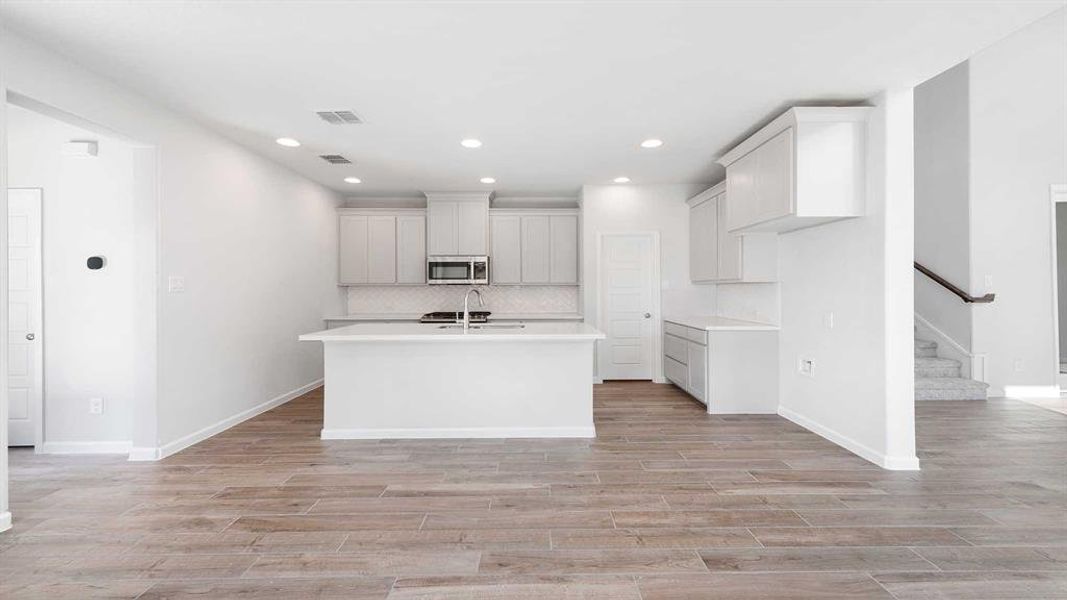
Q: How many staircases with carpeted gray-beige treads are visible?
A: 1